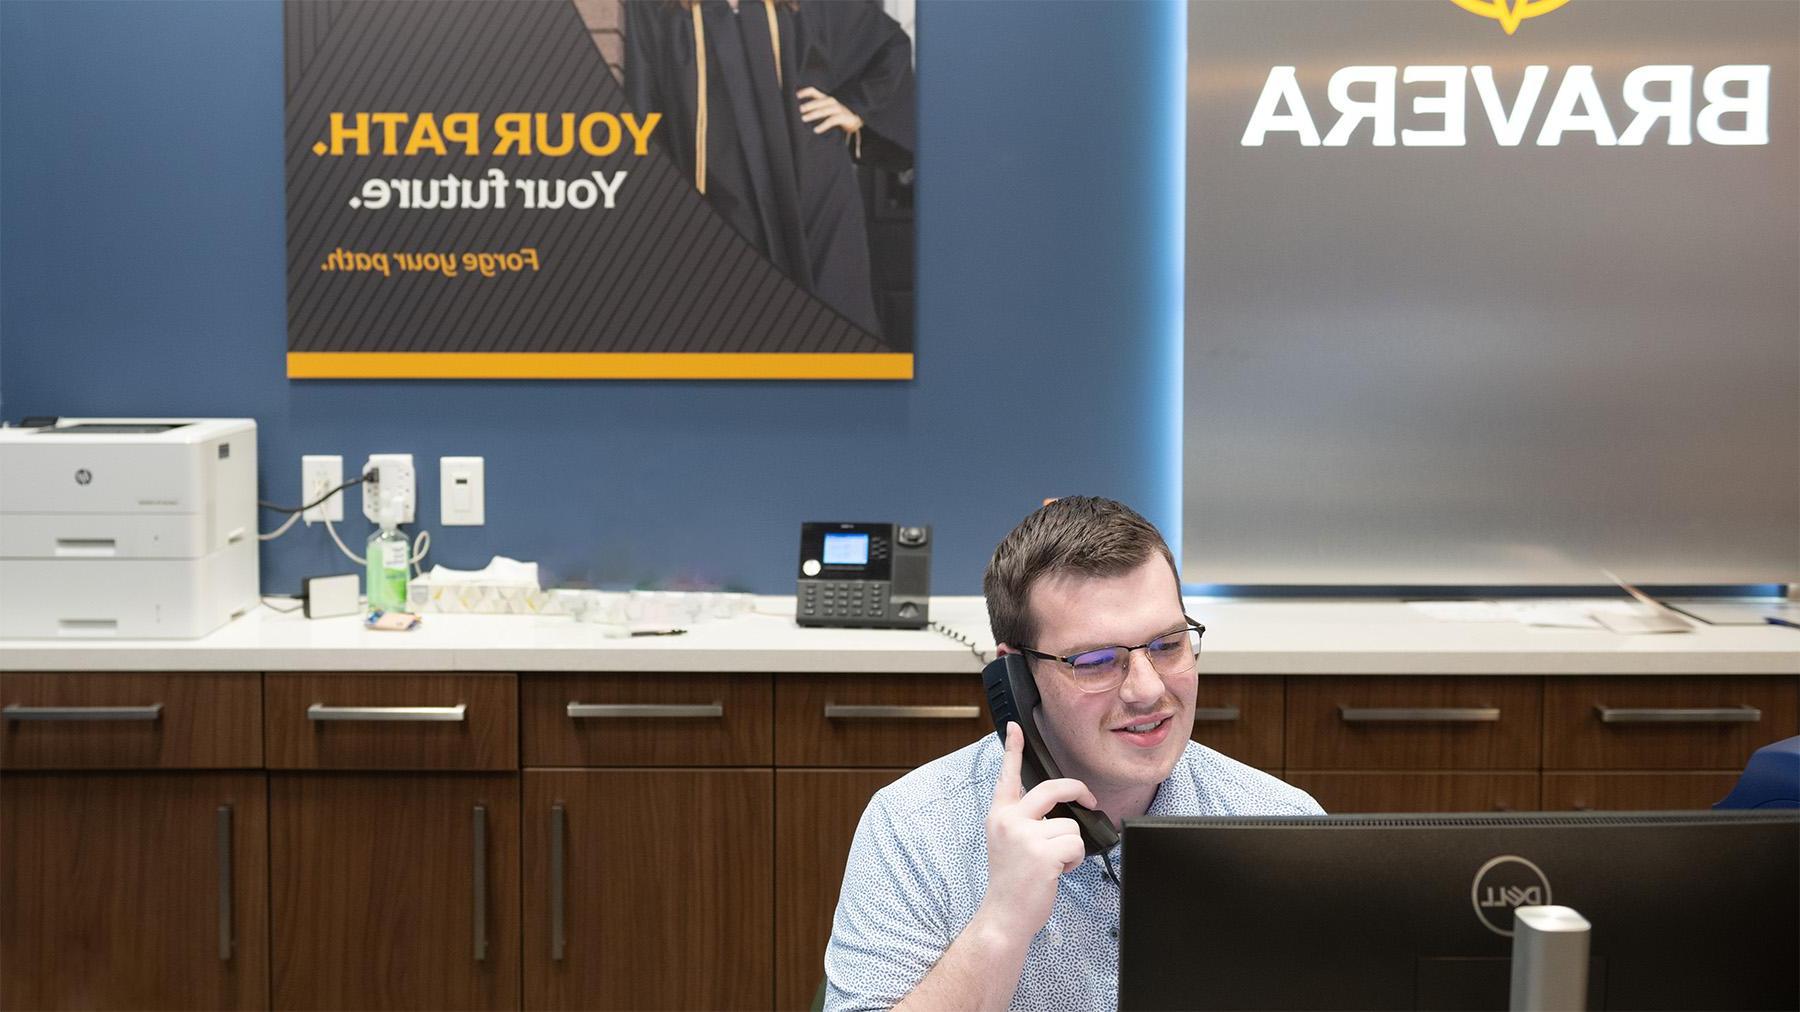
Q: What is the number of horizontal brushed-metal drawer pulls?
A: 7